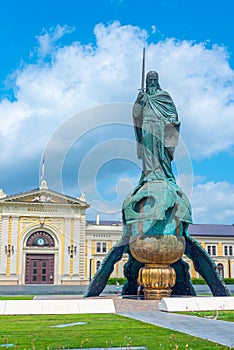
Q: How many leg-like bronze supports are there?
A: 4